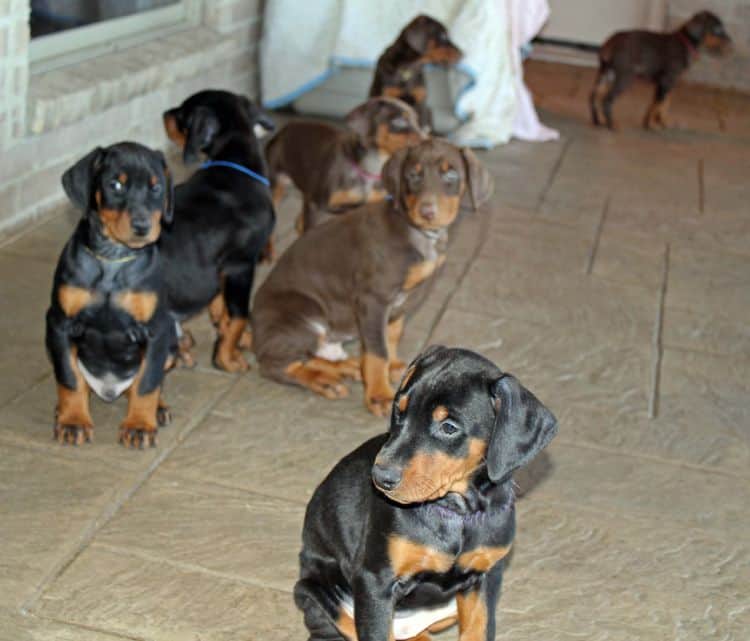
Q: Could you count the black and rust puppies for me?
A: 3